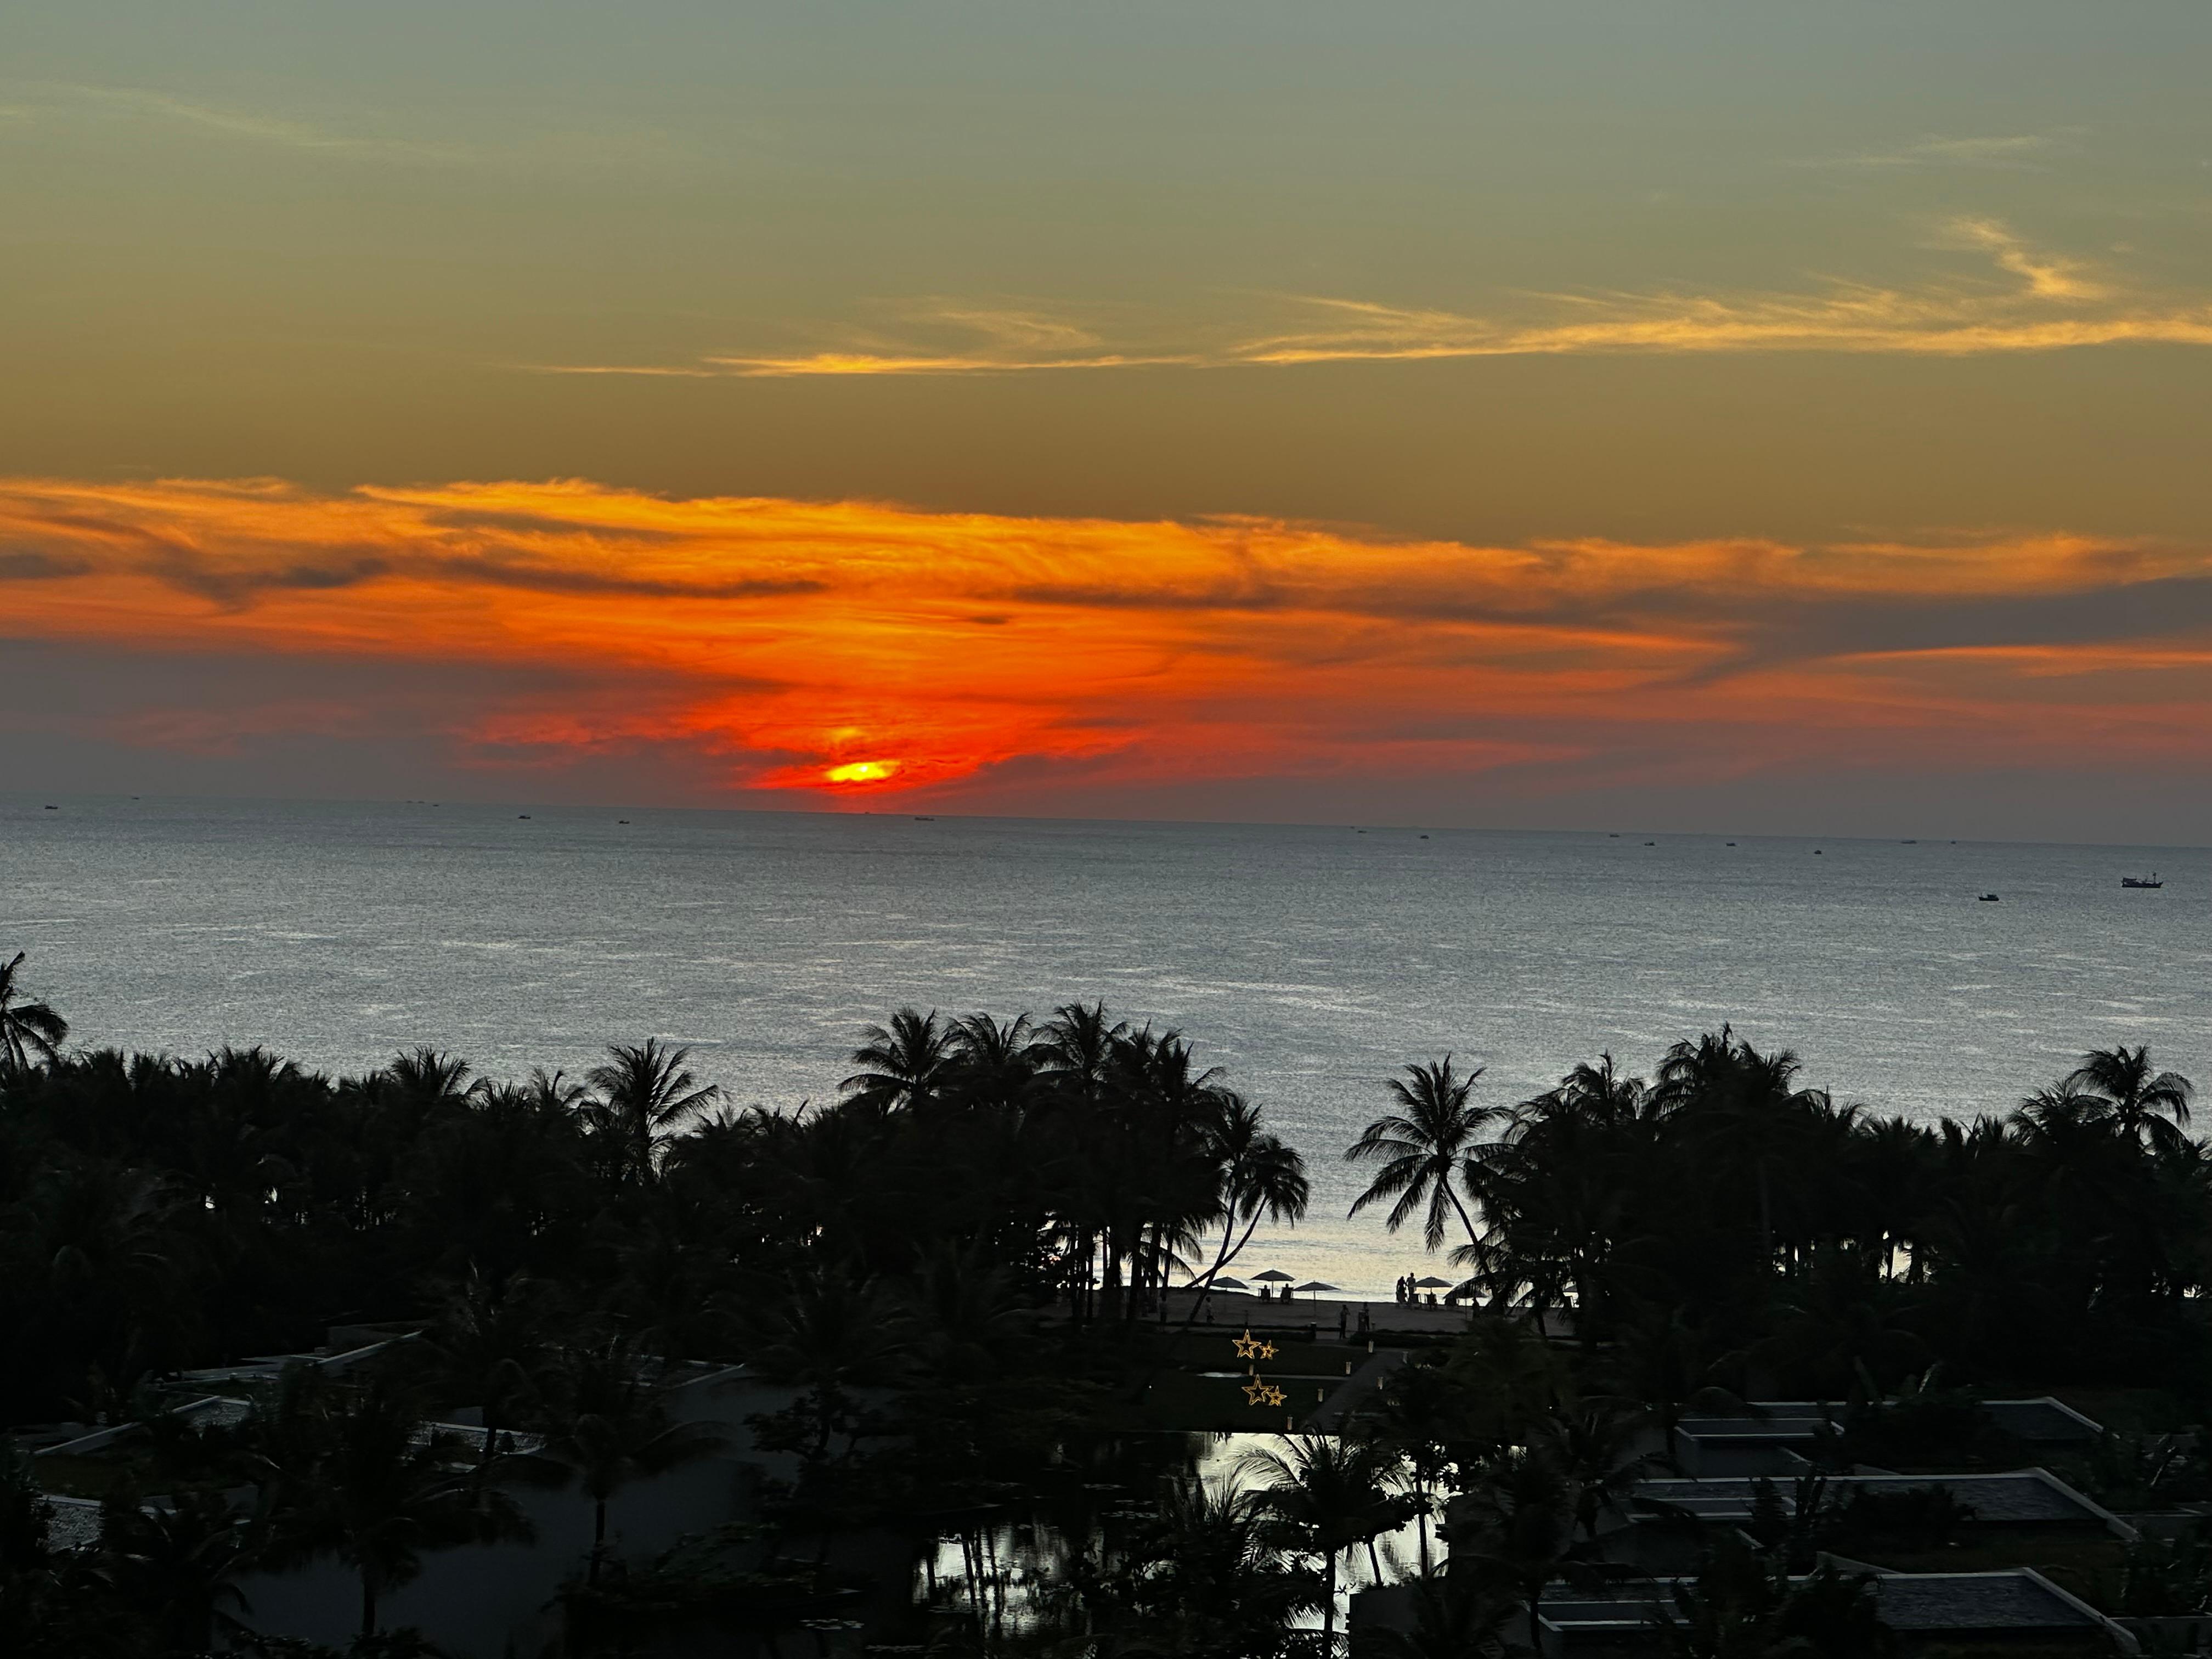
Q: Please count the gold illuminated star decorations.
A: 4